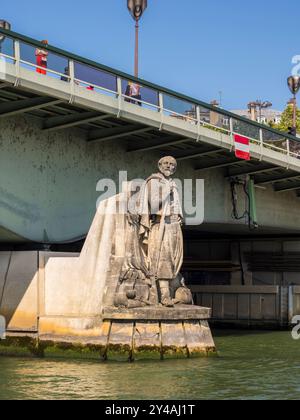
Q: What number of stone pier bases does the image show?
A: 1